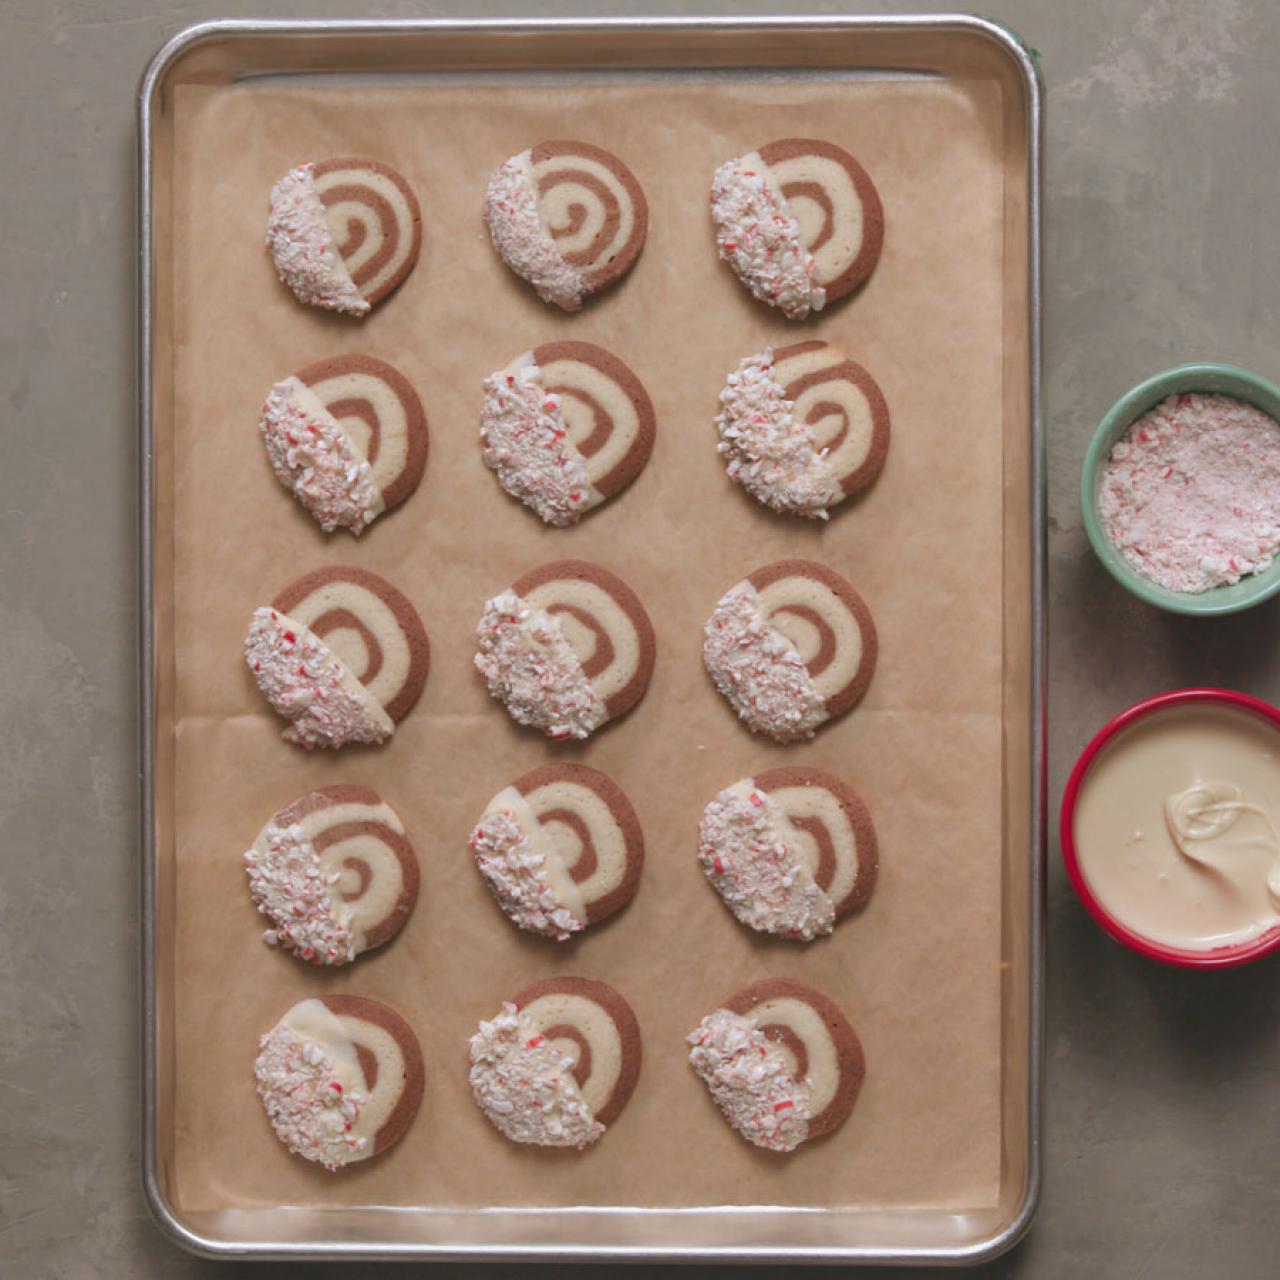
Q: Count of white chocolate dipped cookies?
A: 15